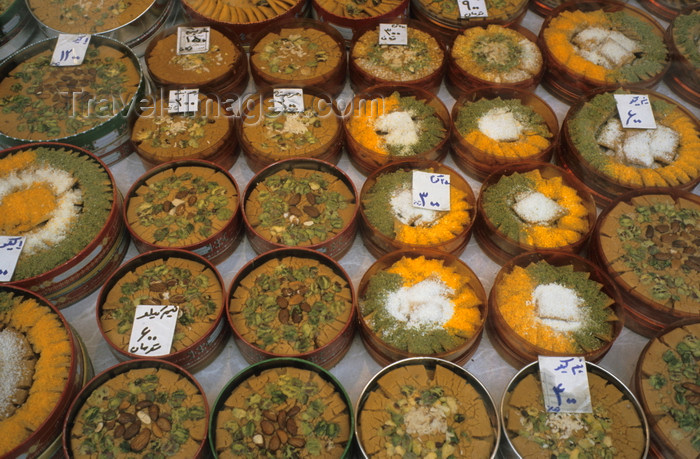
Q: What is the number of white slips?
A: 11